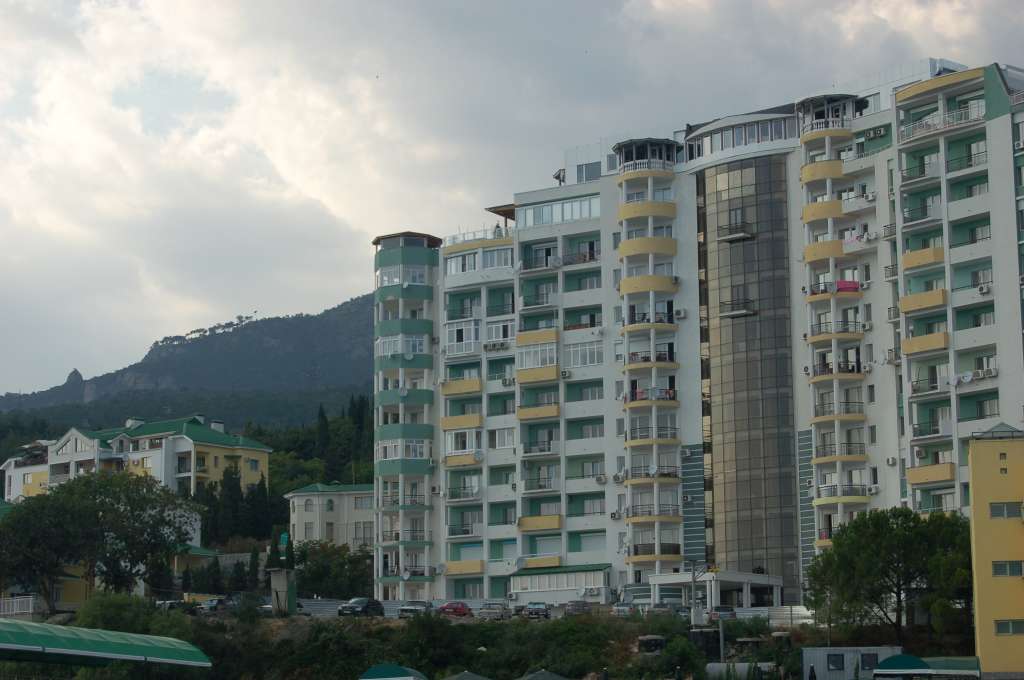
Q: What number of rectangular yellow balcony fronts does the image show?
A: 13